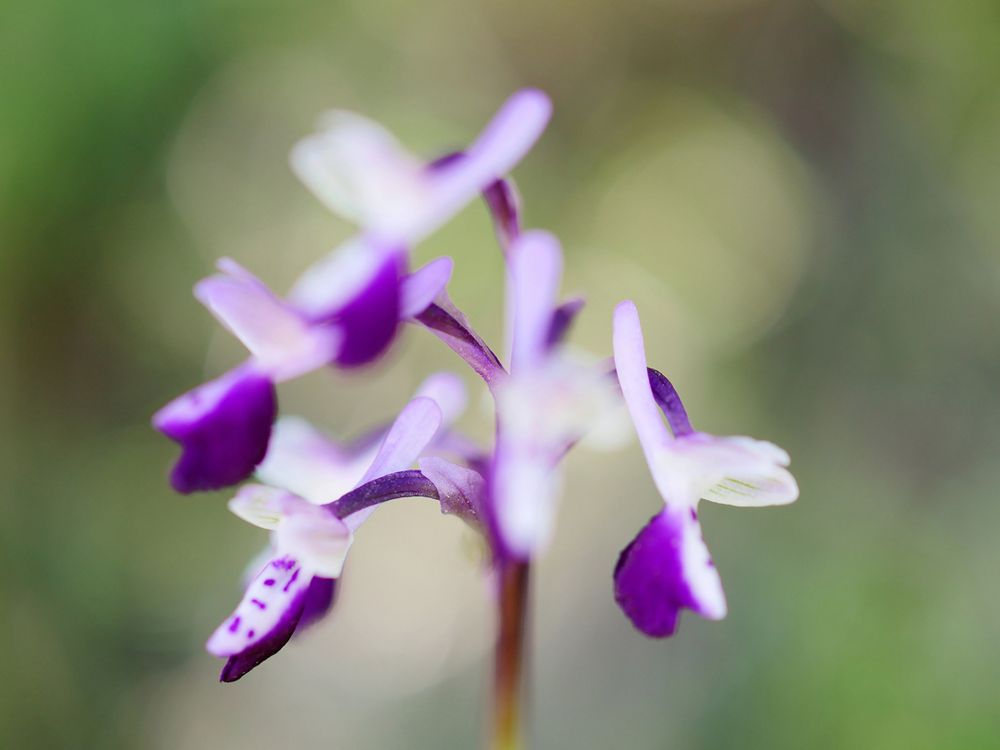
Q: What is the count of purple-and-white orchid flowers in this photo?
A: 6